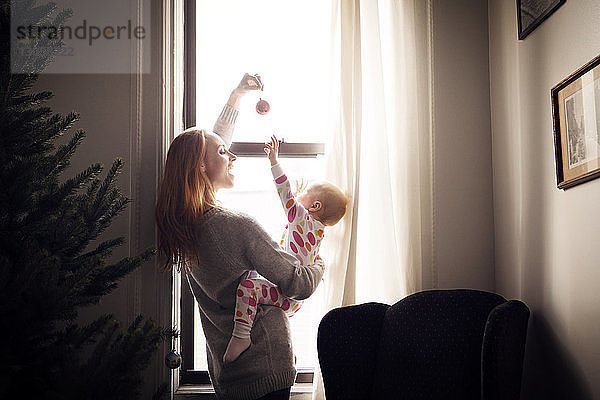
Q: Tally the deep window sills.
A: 1